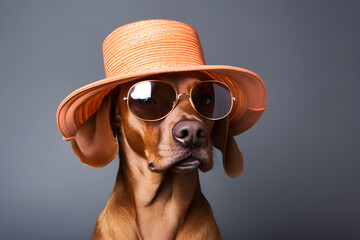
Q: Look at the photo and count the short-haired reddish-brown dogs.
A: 1